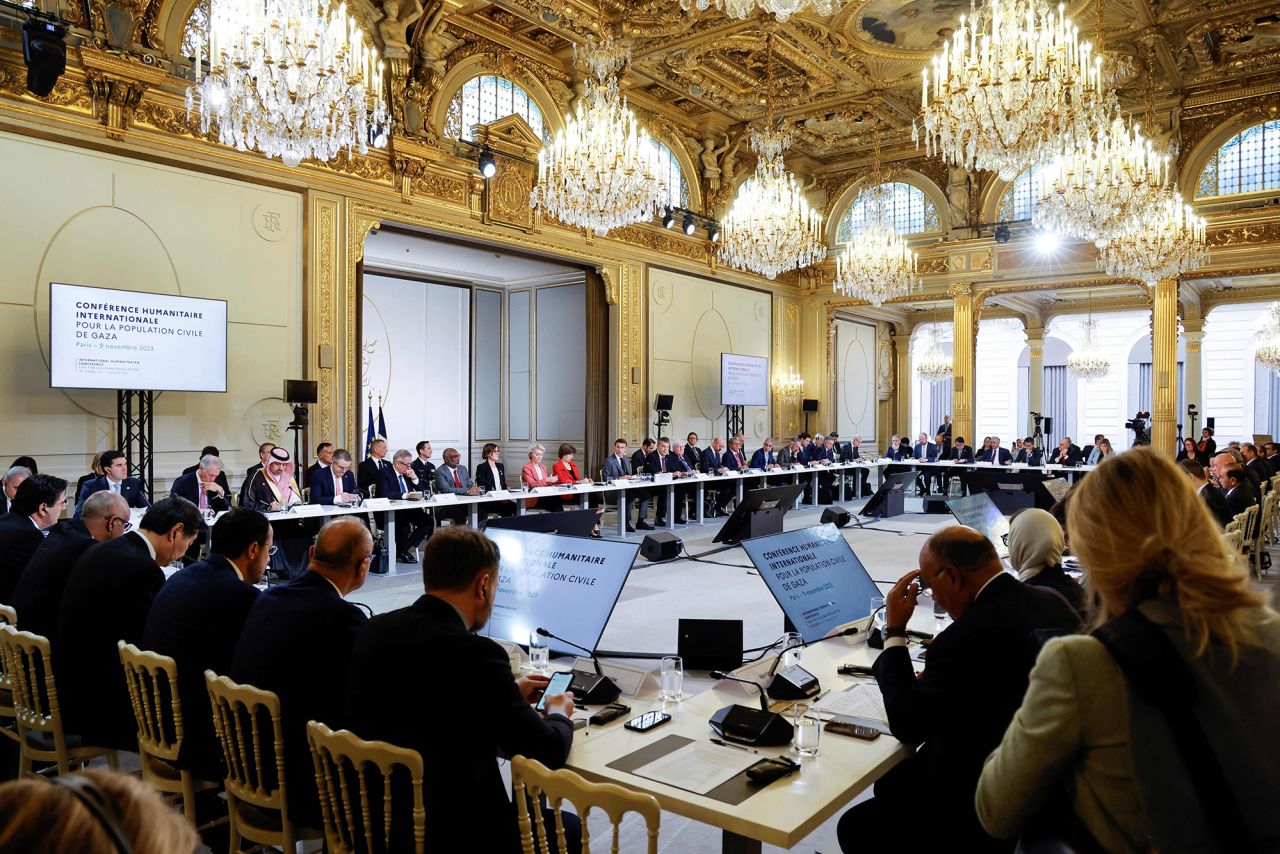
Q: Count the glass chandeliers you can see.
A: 11